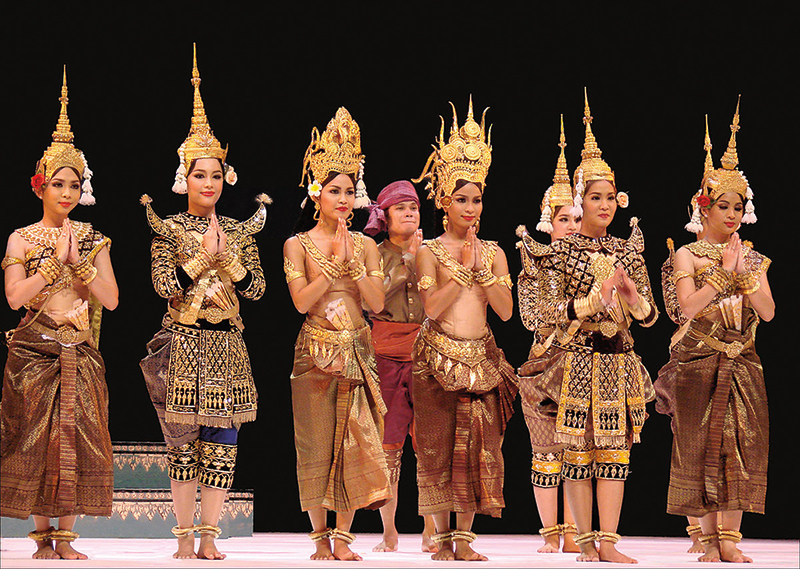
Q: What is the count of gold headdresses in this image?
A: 8